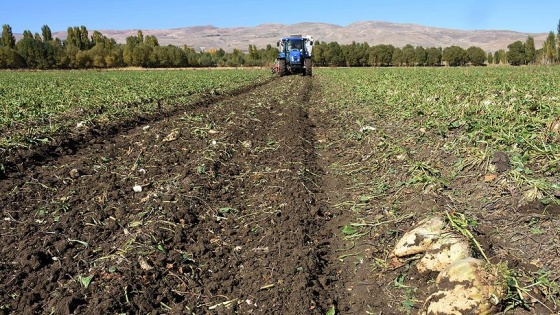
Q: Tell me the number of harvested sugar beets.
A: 3